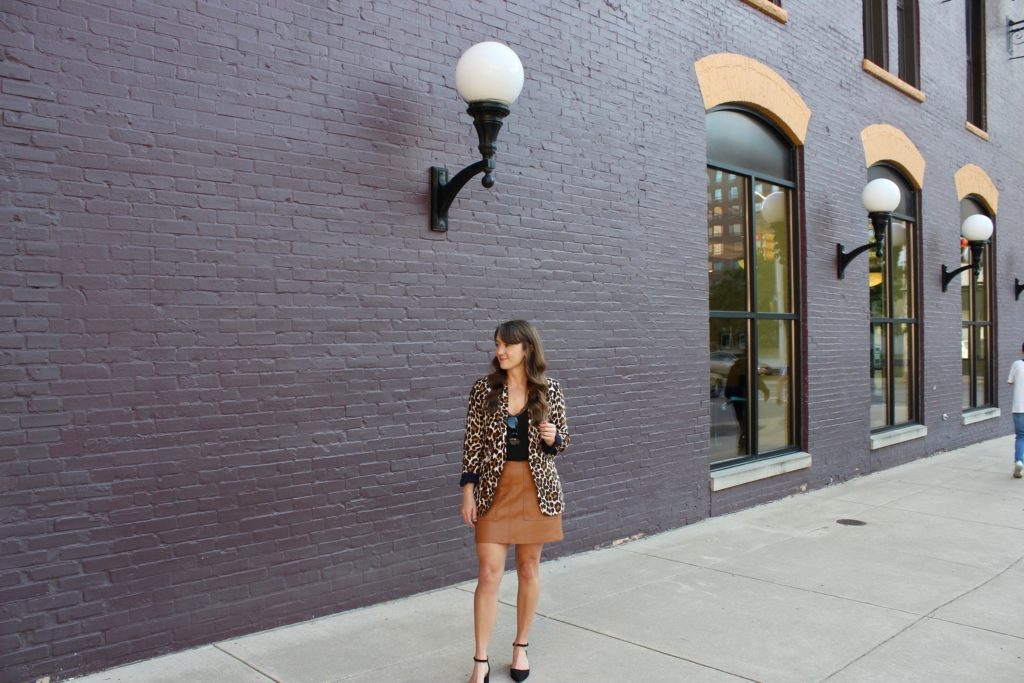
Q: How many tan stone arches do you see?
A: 3